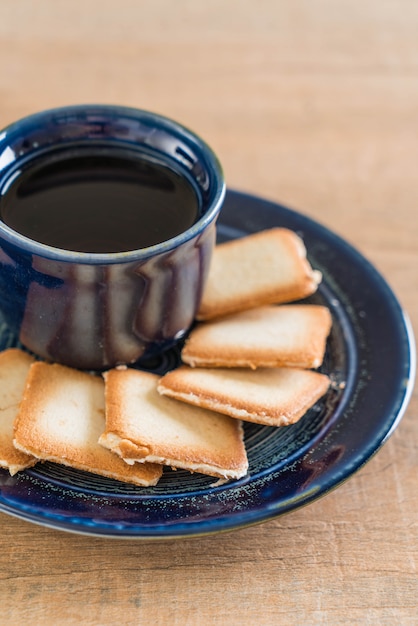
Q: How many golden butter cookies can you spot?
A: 6